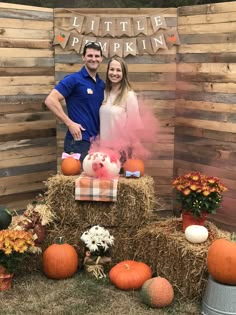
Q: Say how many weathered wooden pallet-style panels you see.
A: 3